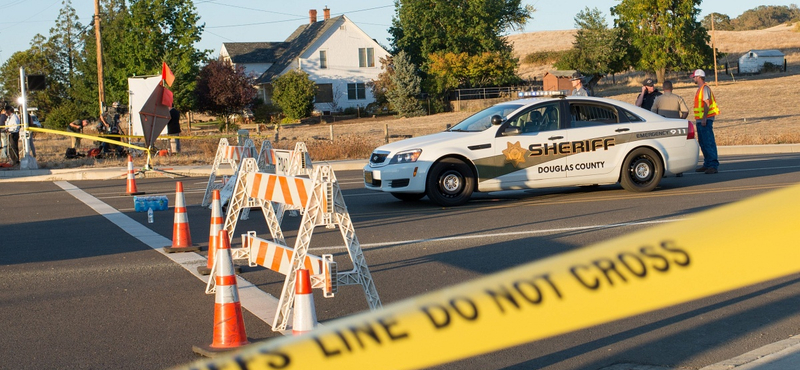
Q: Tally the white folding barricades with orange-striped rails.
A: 3